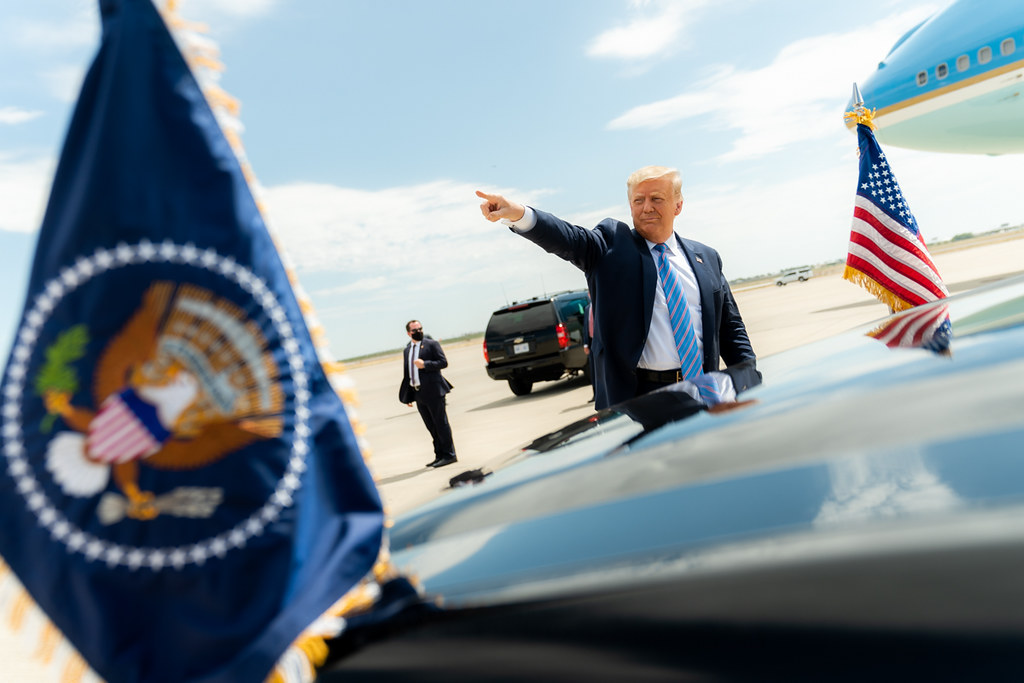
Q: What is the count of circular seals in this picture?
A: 1